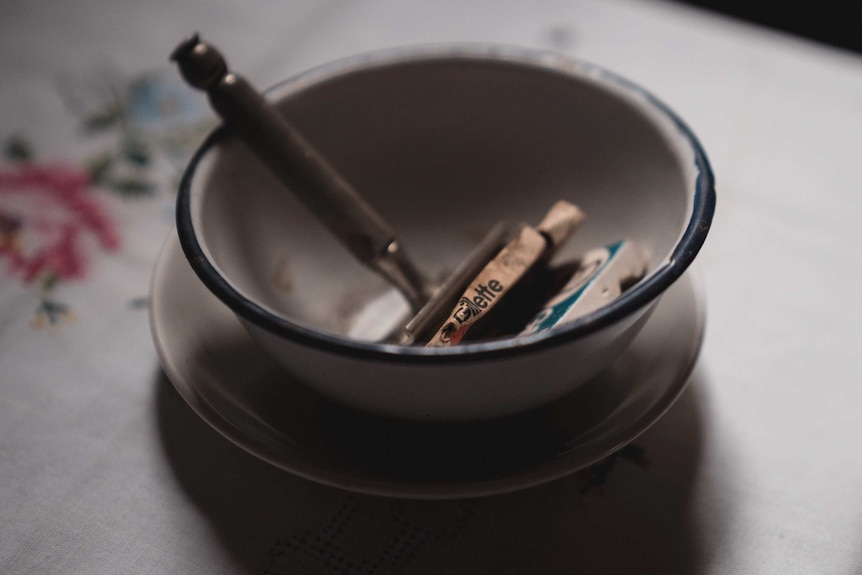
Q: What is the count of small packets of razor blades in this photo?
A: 2